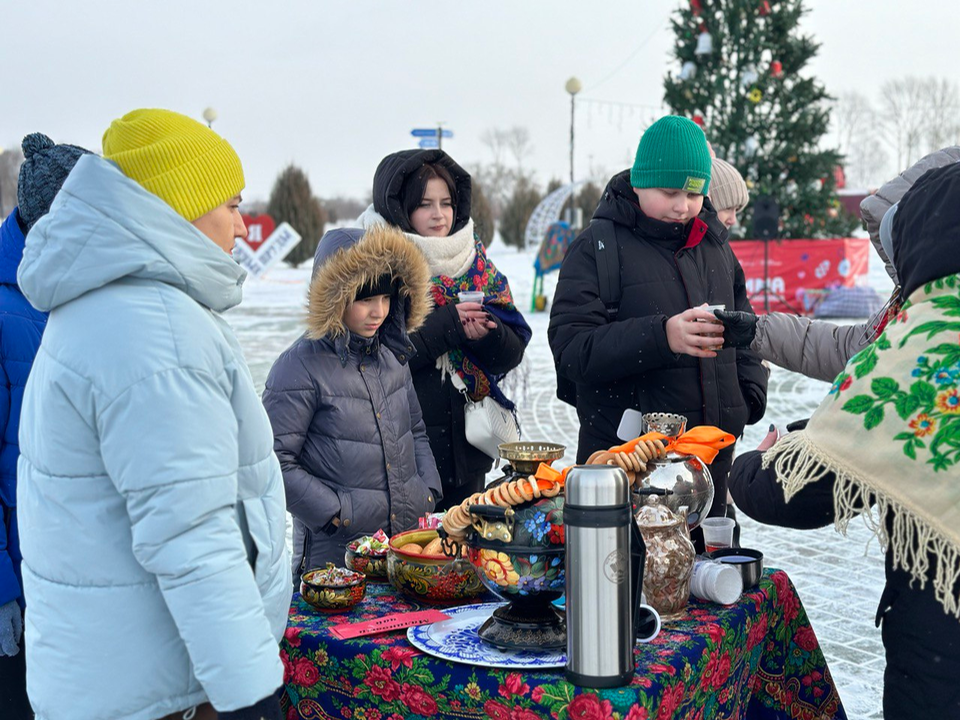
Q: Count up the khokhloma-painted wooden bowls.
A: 3